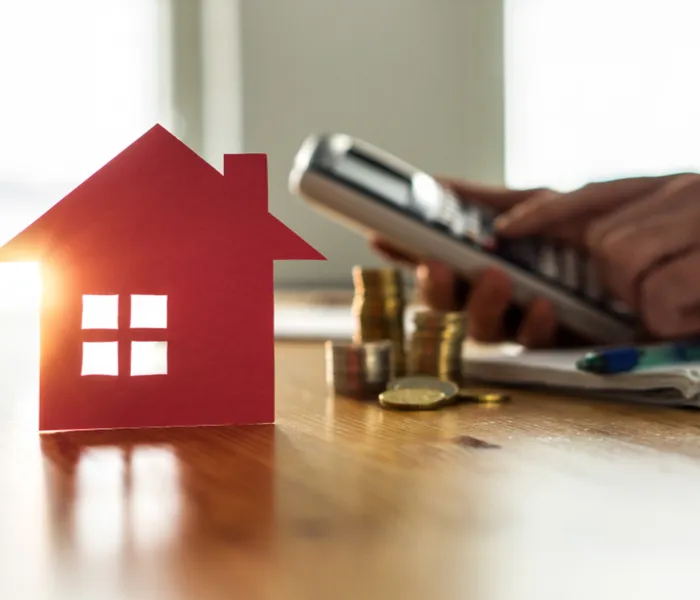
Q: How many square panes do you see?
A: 4